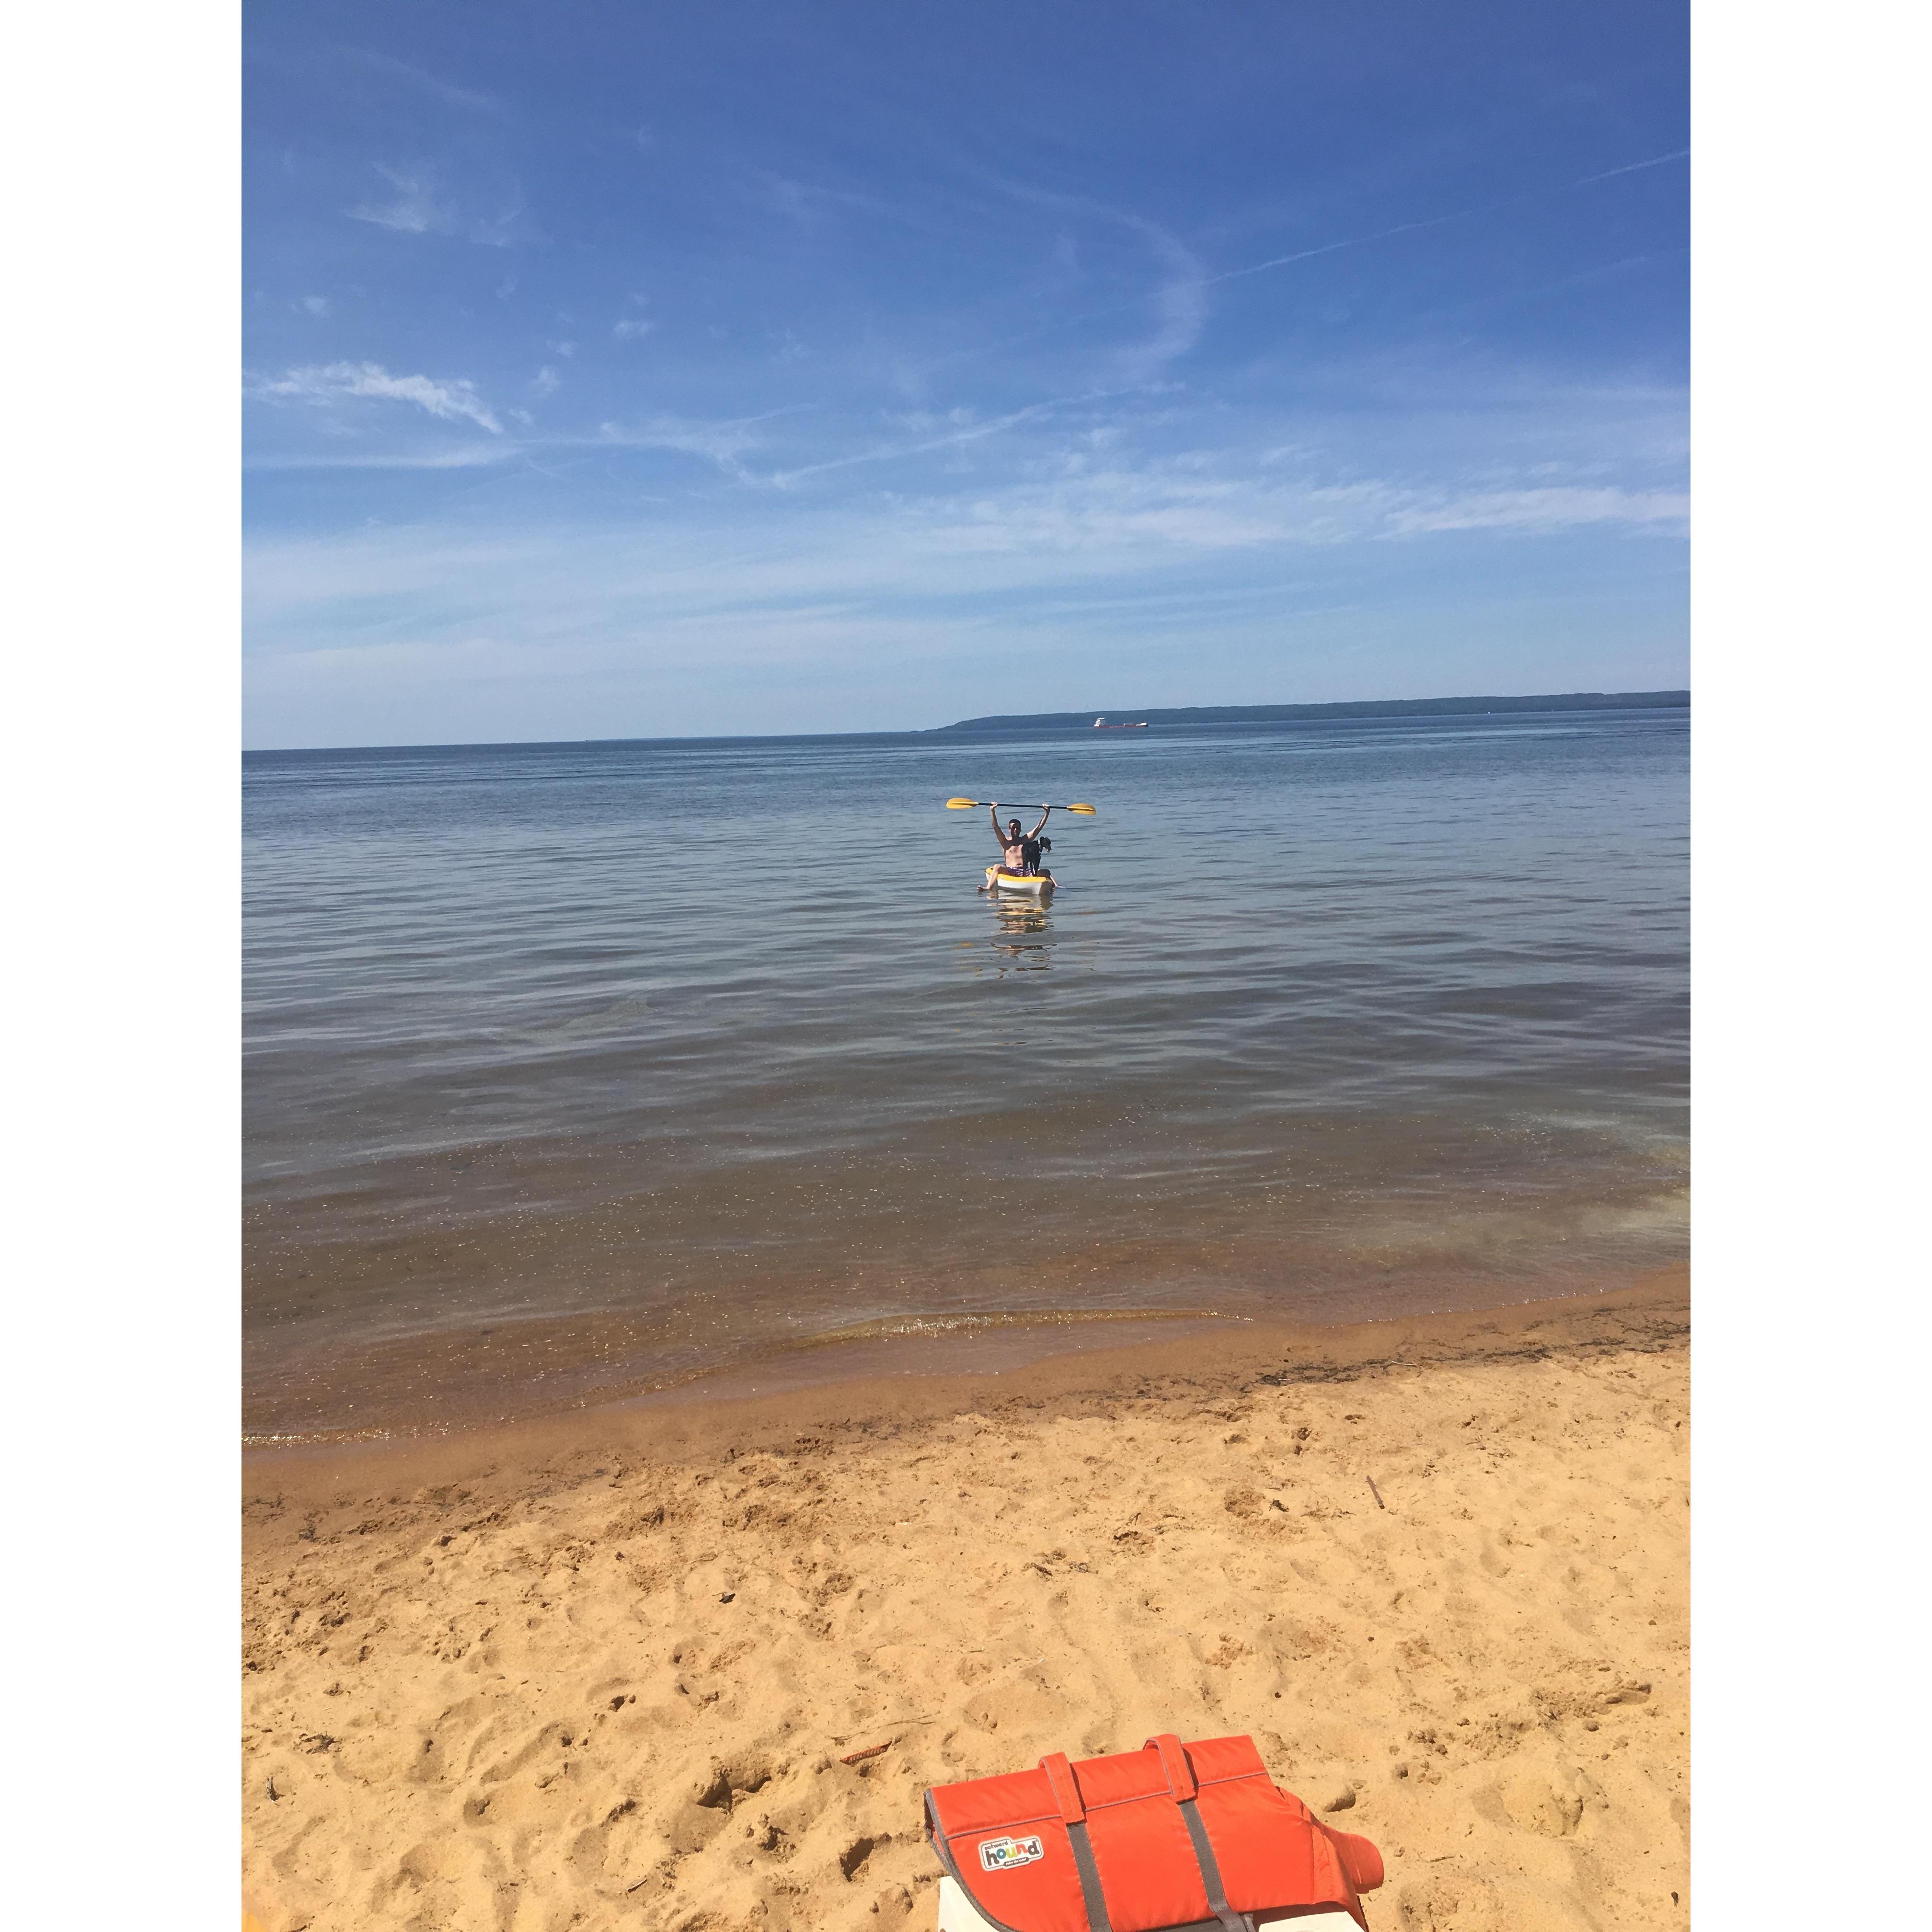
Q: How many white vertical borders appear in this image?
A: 2